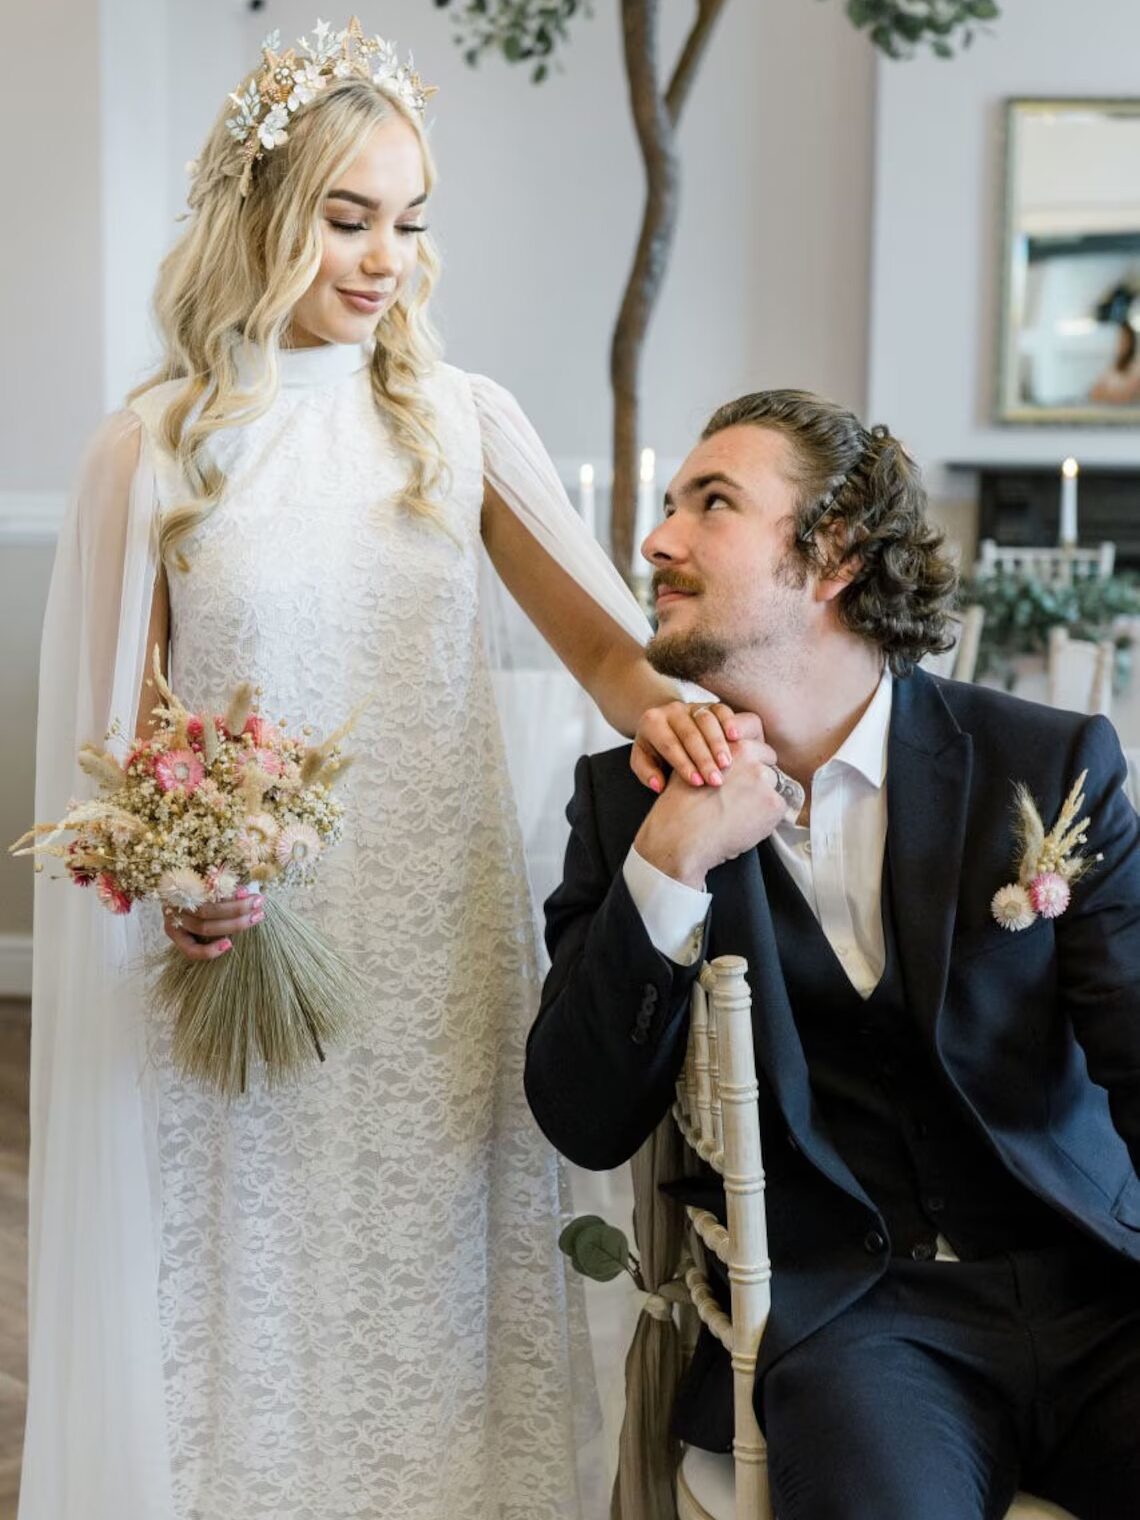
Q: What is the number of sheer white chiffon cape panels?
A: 2